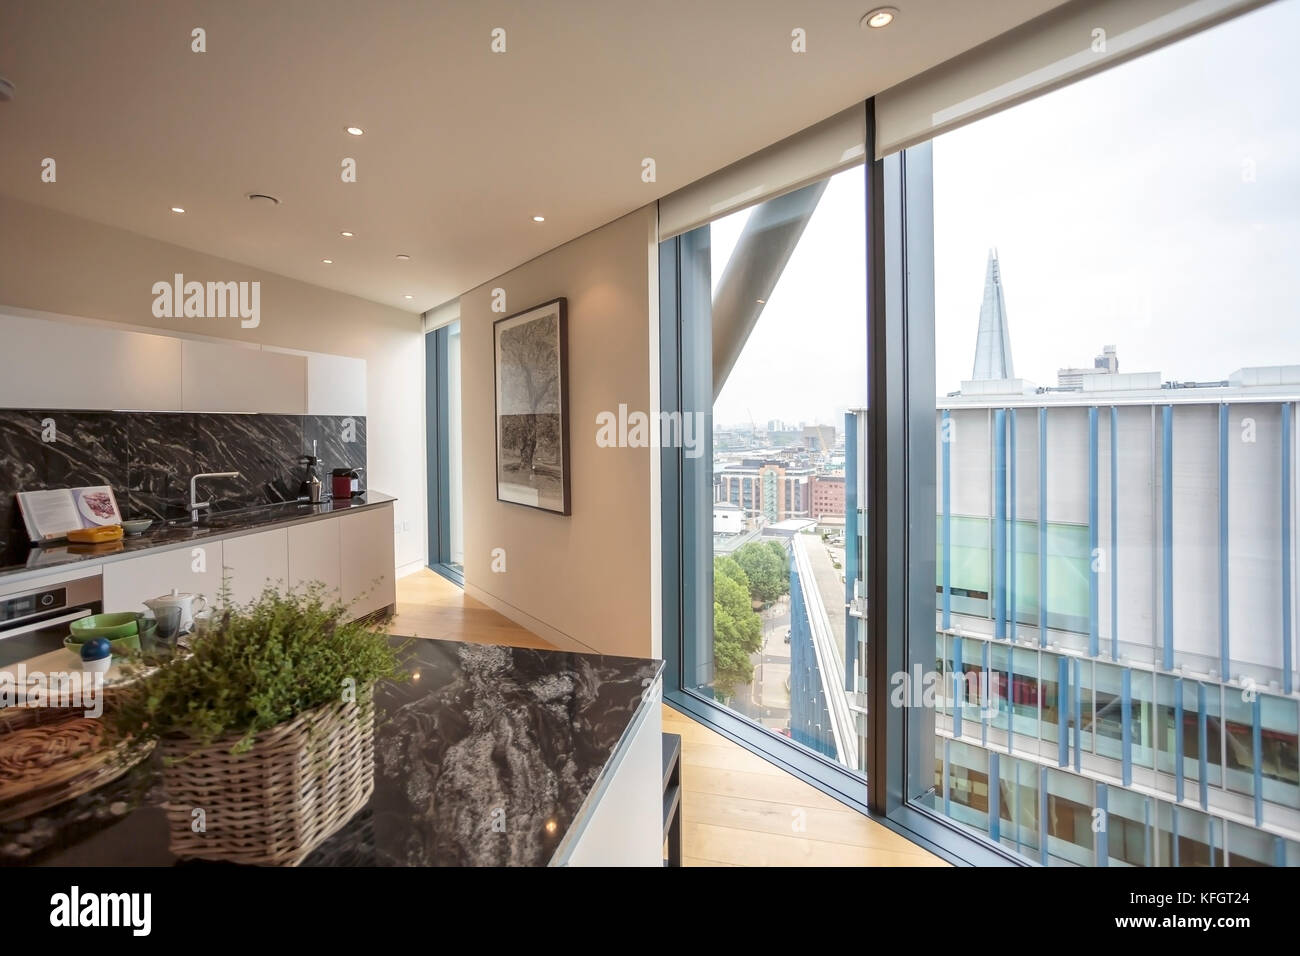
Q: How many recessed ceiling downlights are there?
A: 7